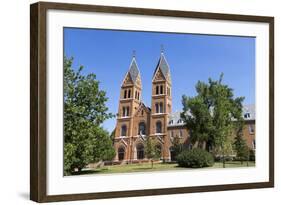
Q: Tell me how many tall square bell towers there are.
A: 2